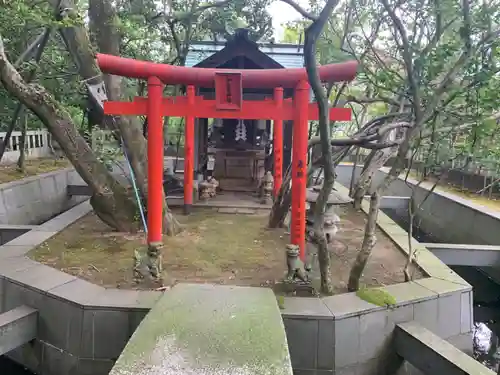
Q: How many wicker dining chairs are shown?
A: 0